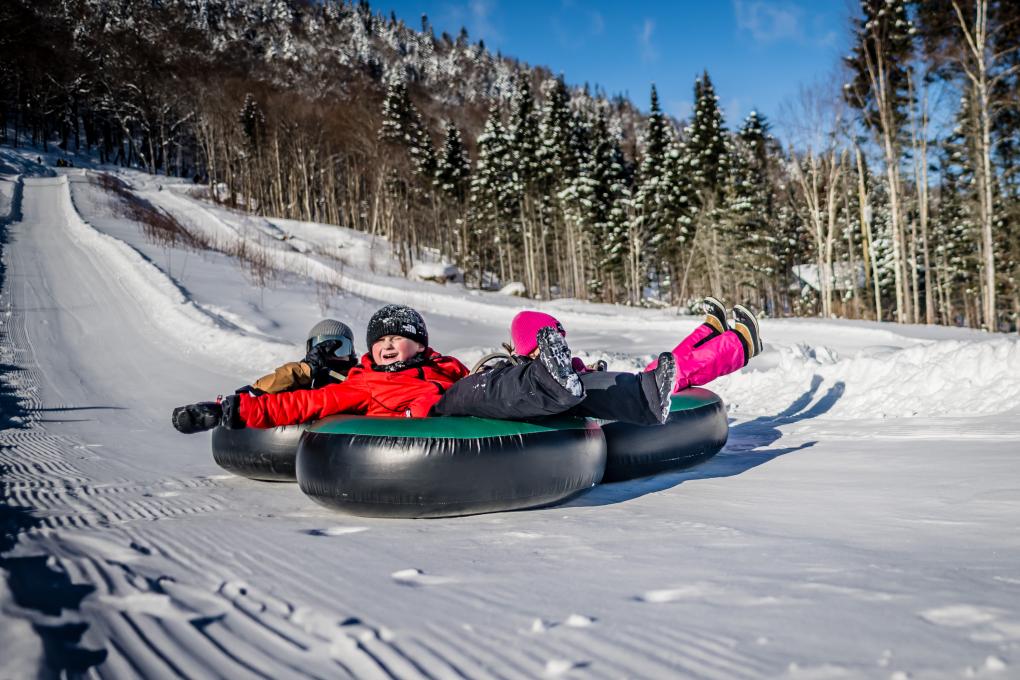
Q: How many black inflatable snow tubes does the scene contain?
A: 3